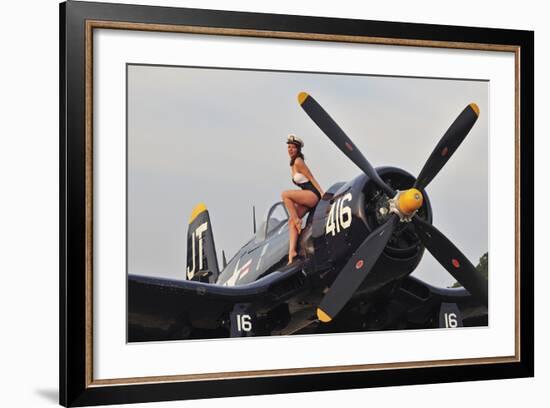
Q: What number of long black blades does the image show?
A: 4